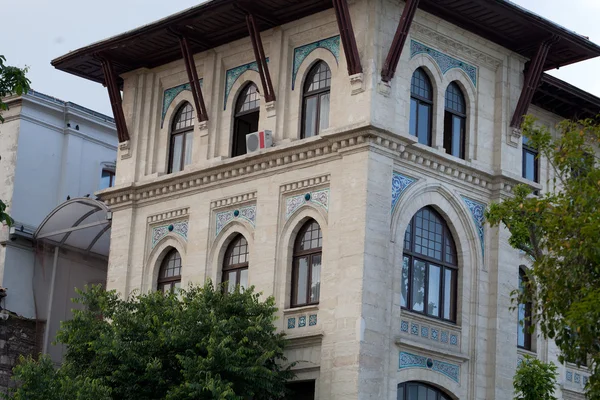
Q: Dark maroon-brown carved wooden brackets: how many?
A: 6